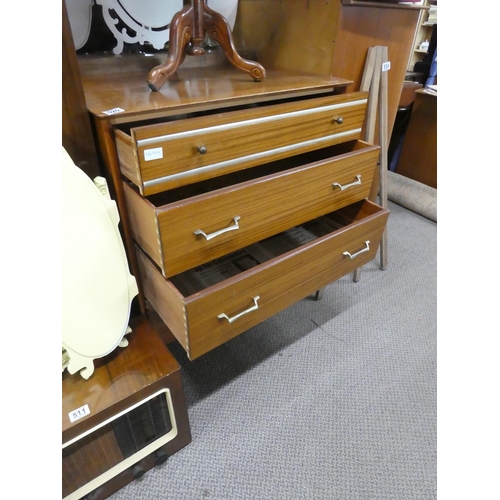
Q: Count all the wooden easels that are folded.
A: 1